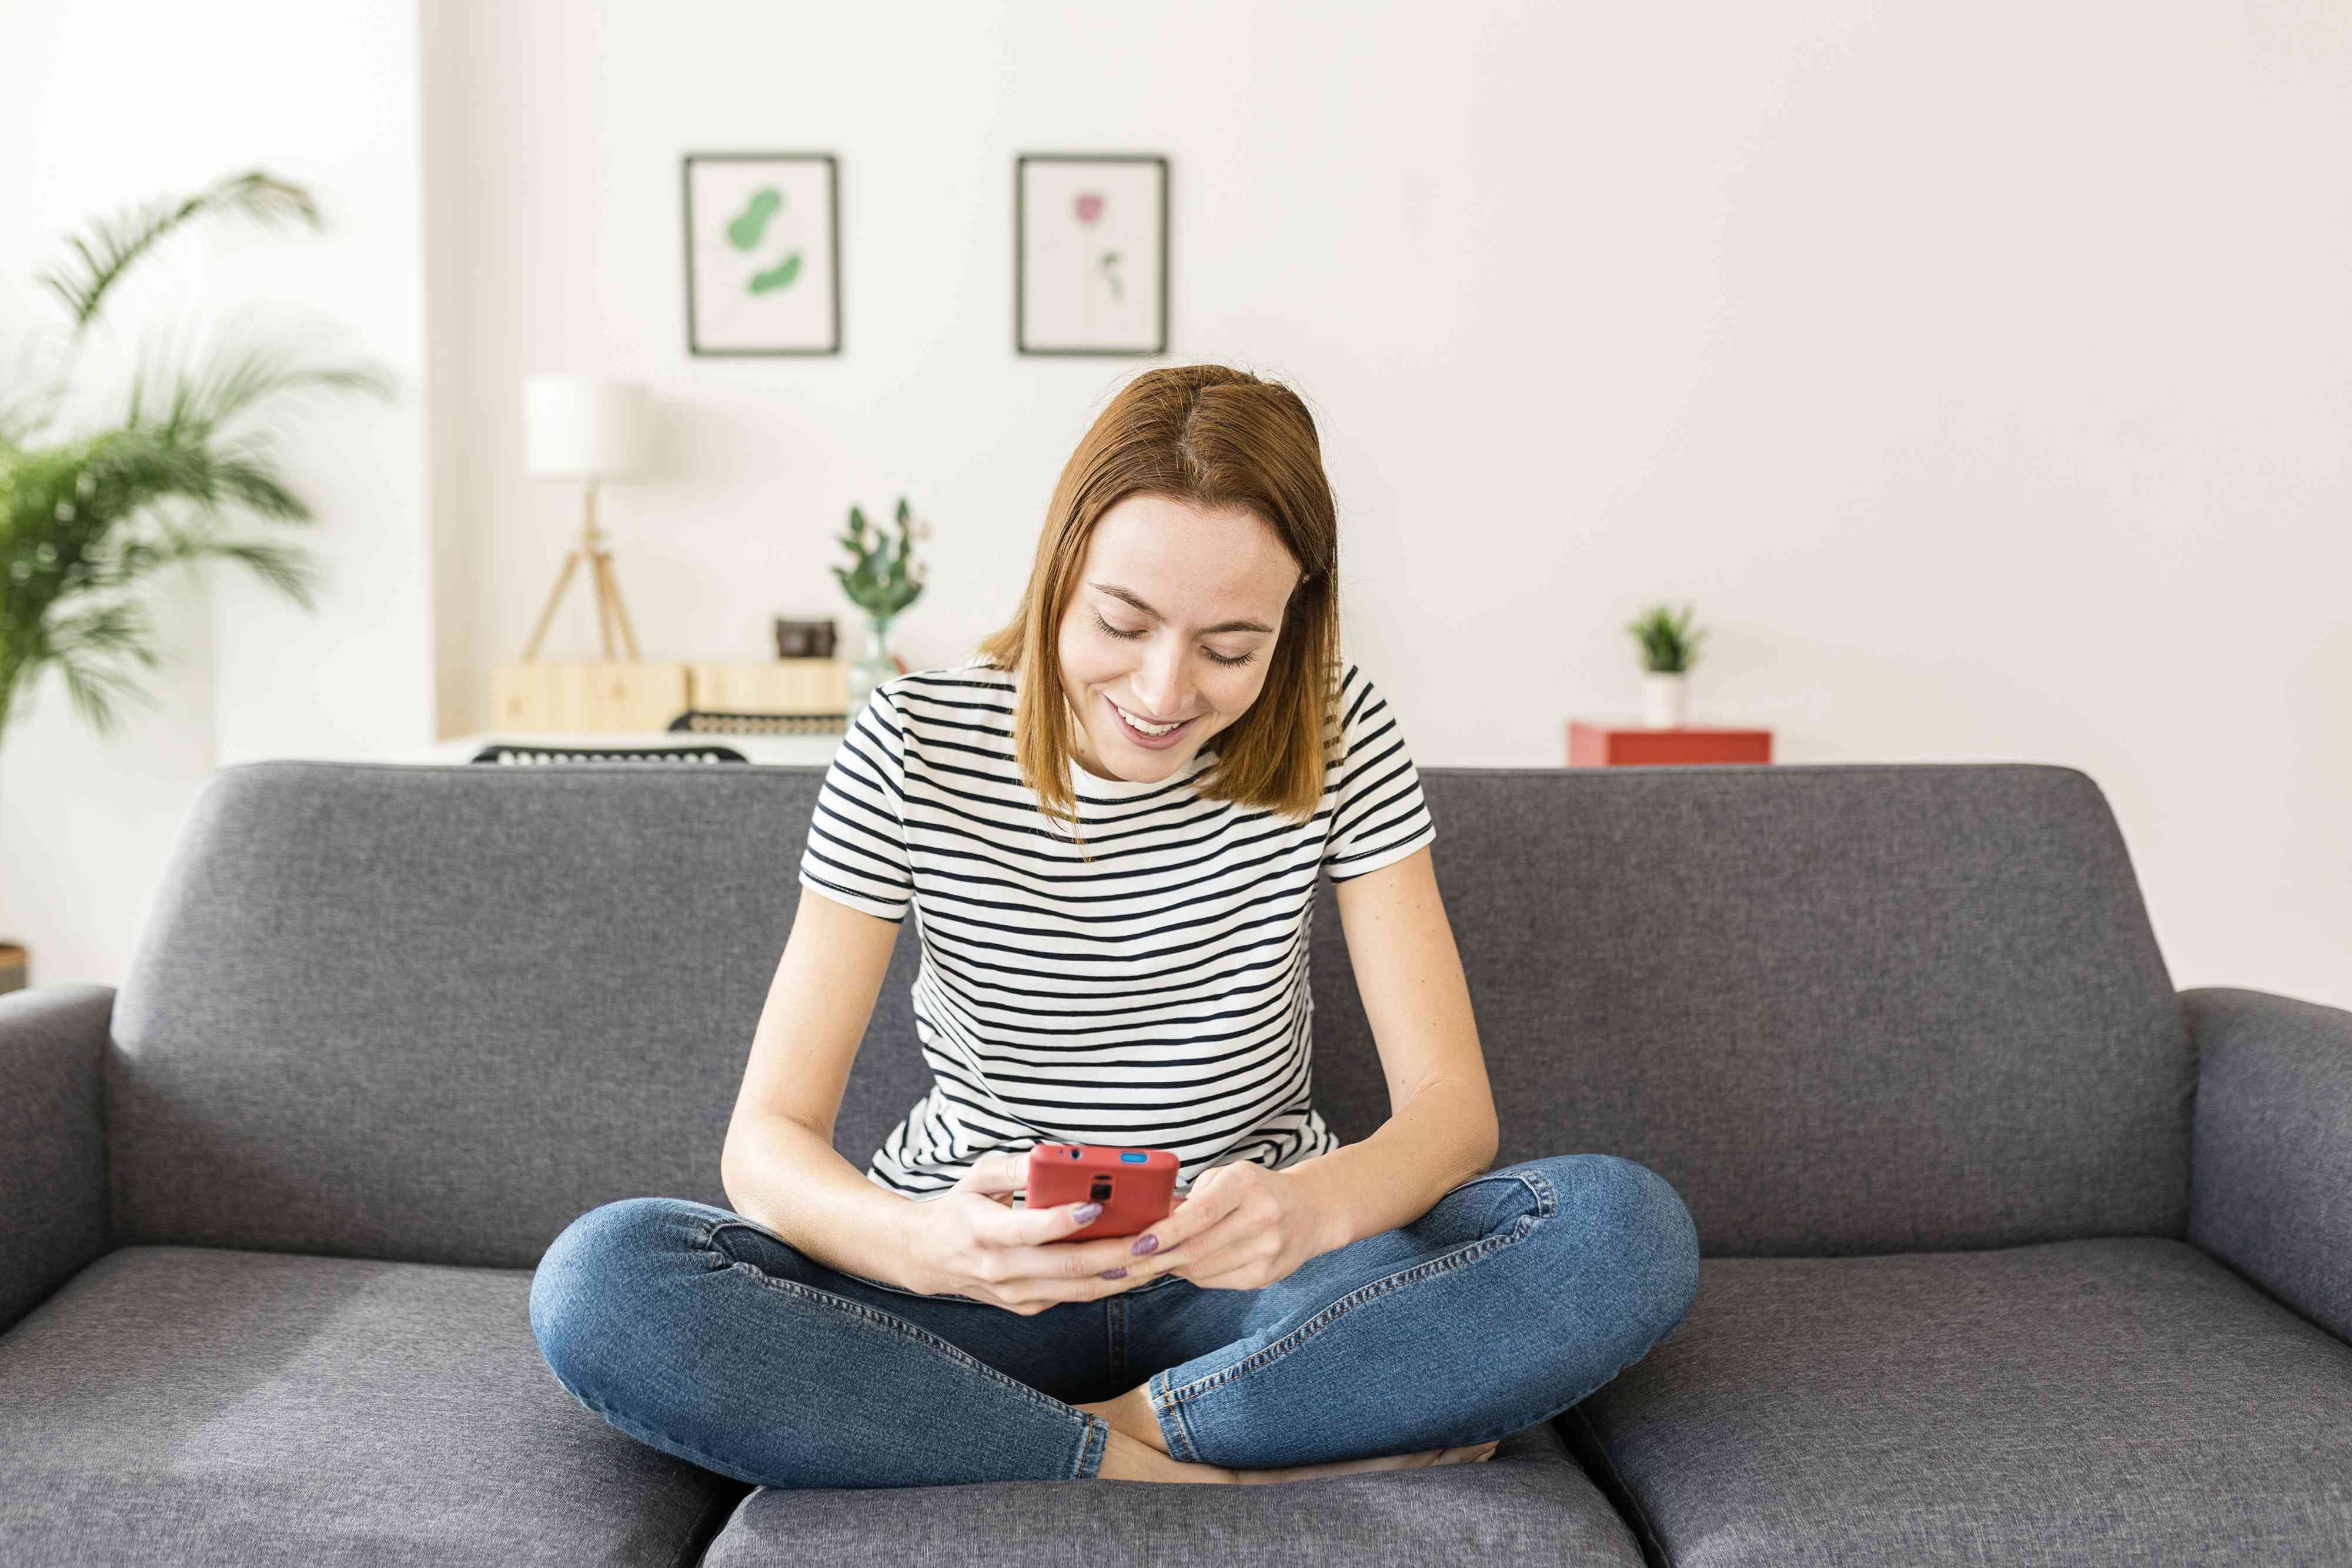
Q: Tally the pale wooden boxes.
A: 2